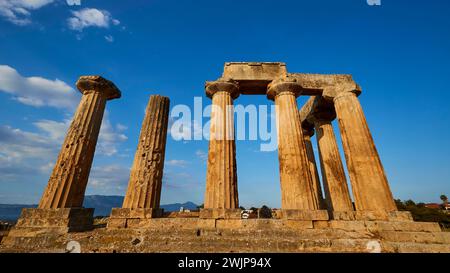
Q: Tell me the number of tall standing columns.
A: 7